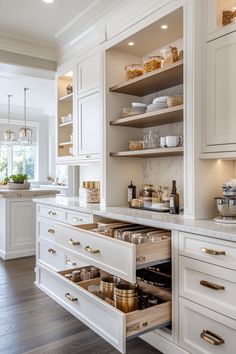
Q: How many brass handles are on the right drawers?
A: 3